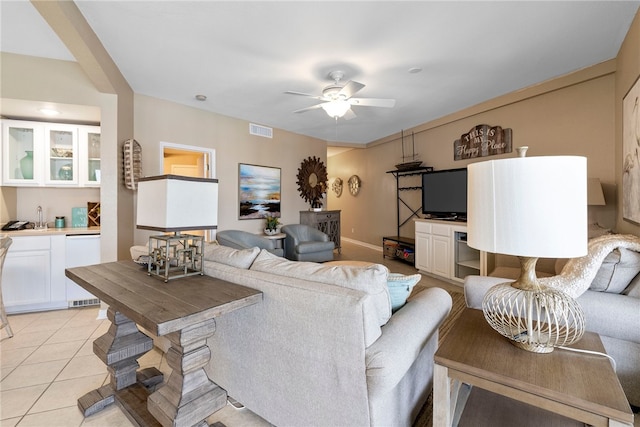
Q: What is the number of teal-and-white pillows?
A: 1